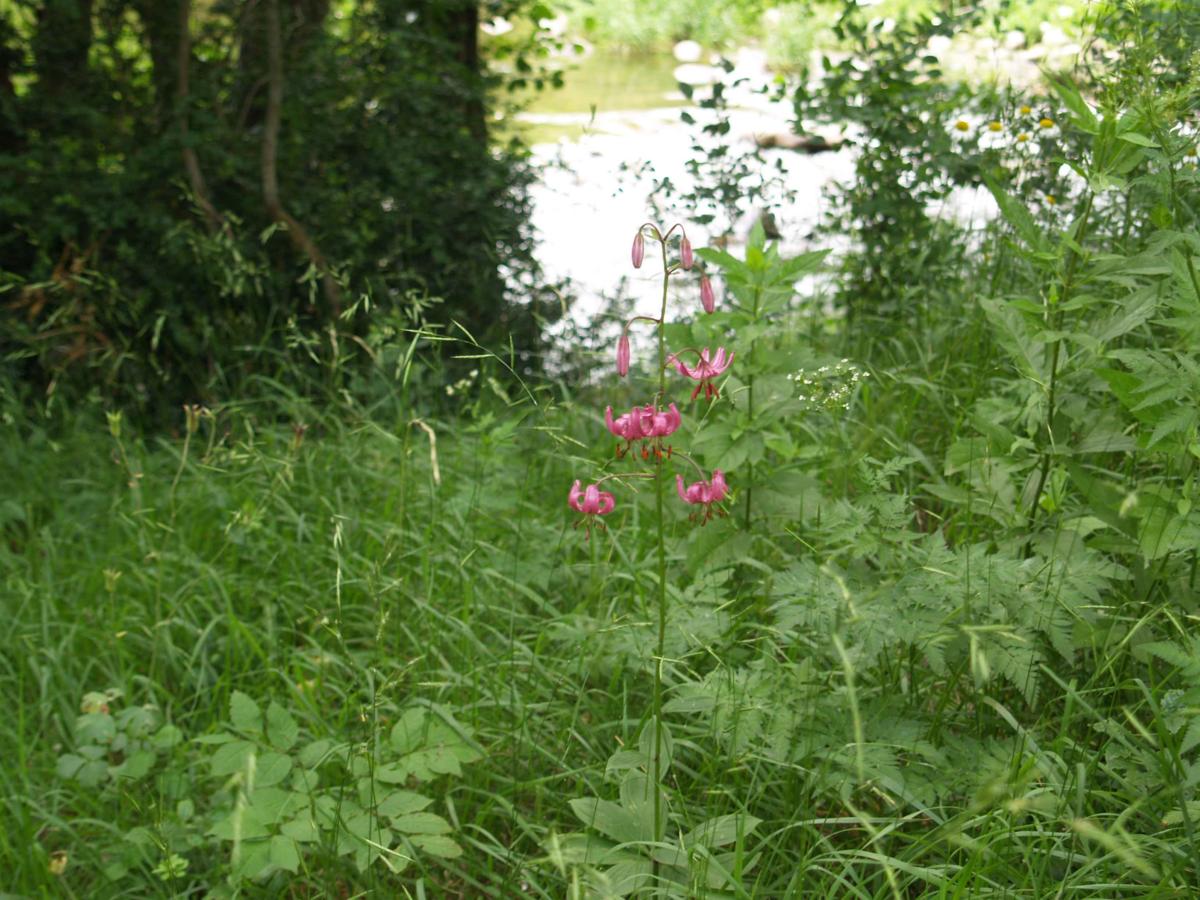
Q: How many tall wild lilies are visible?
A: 1